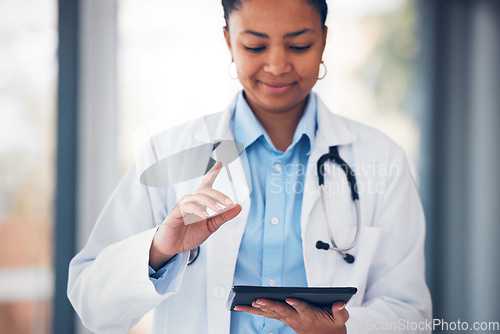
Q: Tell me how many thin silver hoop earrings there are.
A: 2